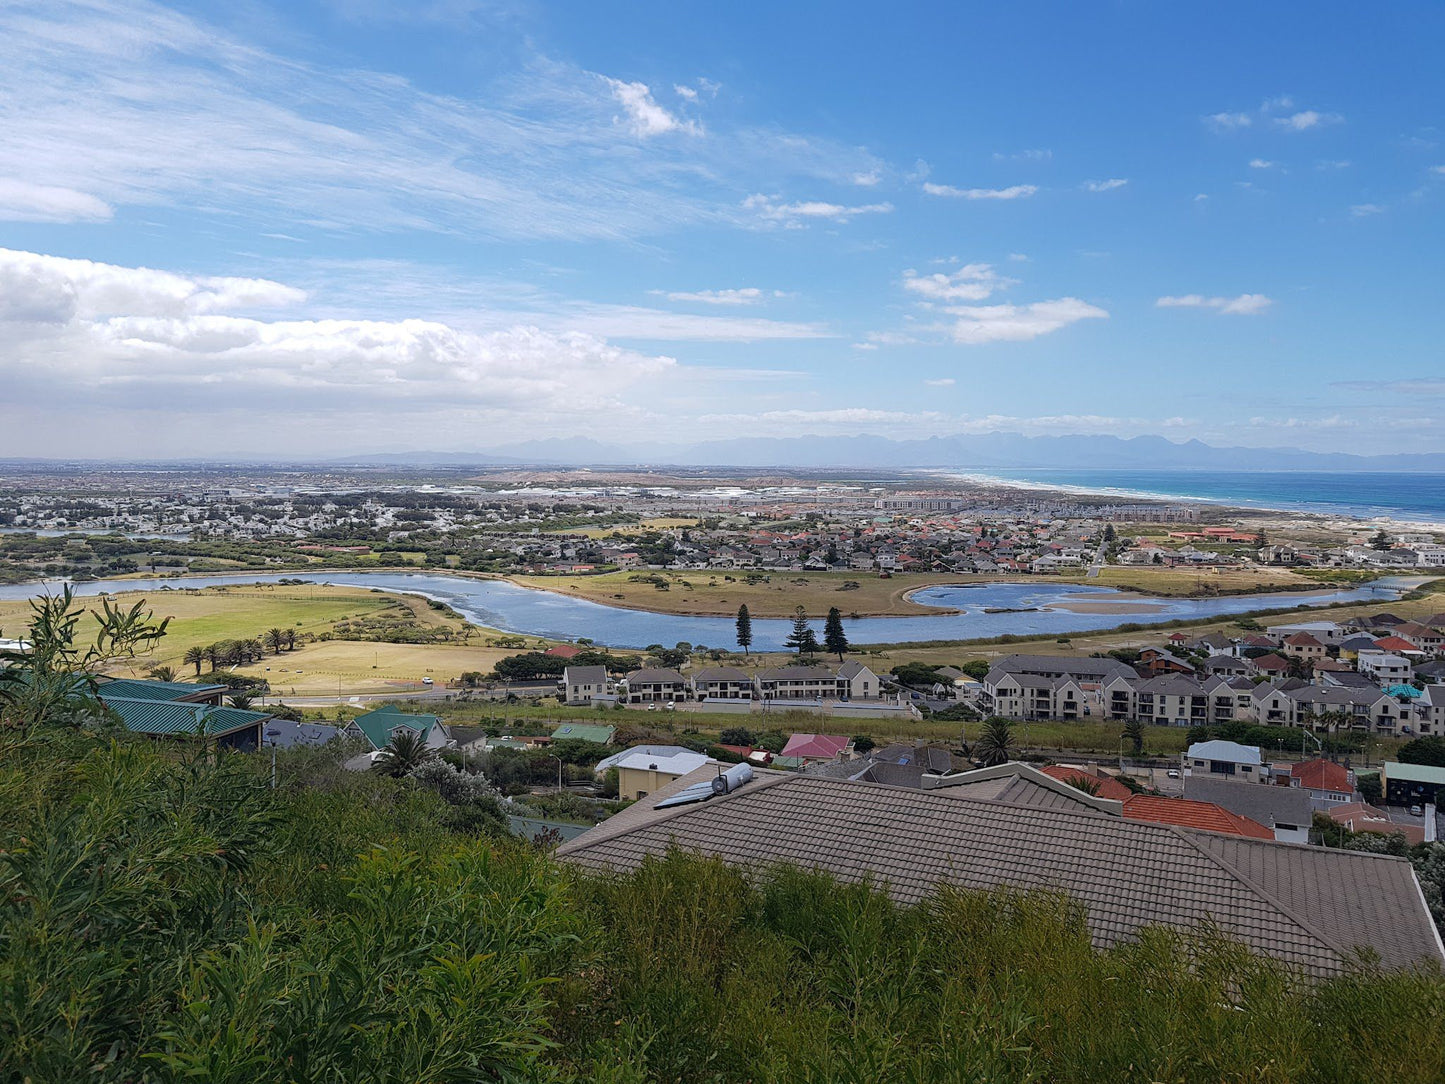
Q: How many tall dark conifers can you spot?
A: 3